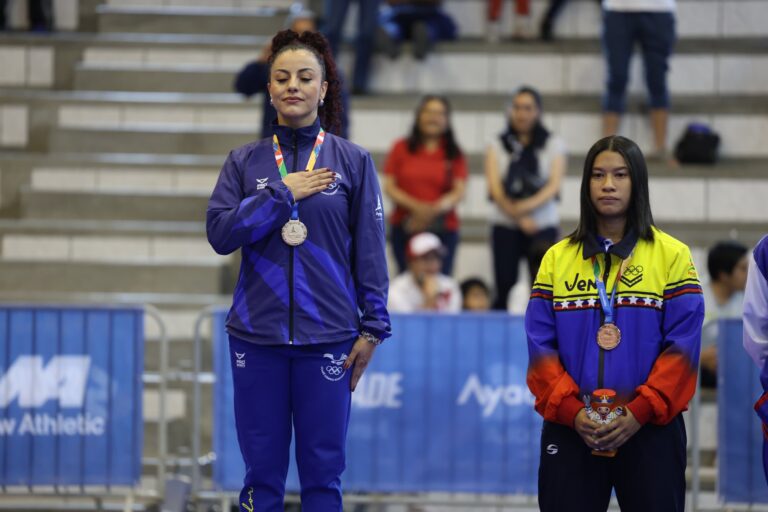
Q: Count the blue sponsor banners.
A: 3